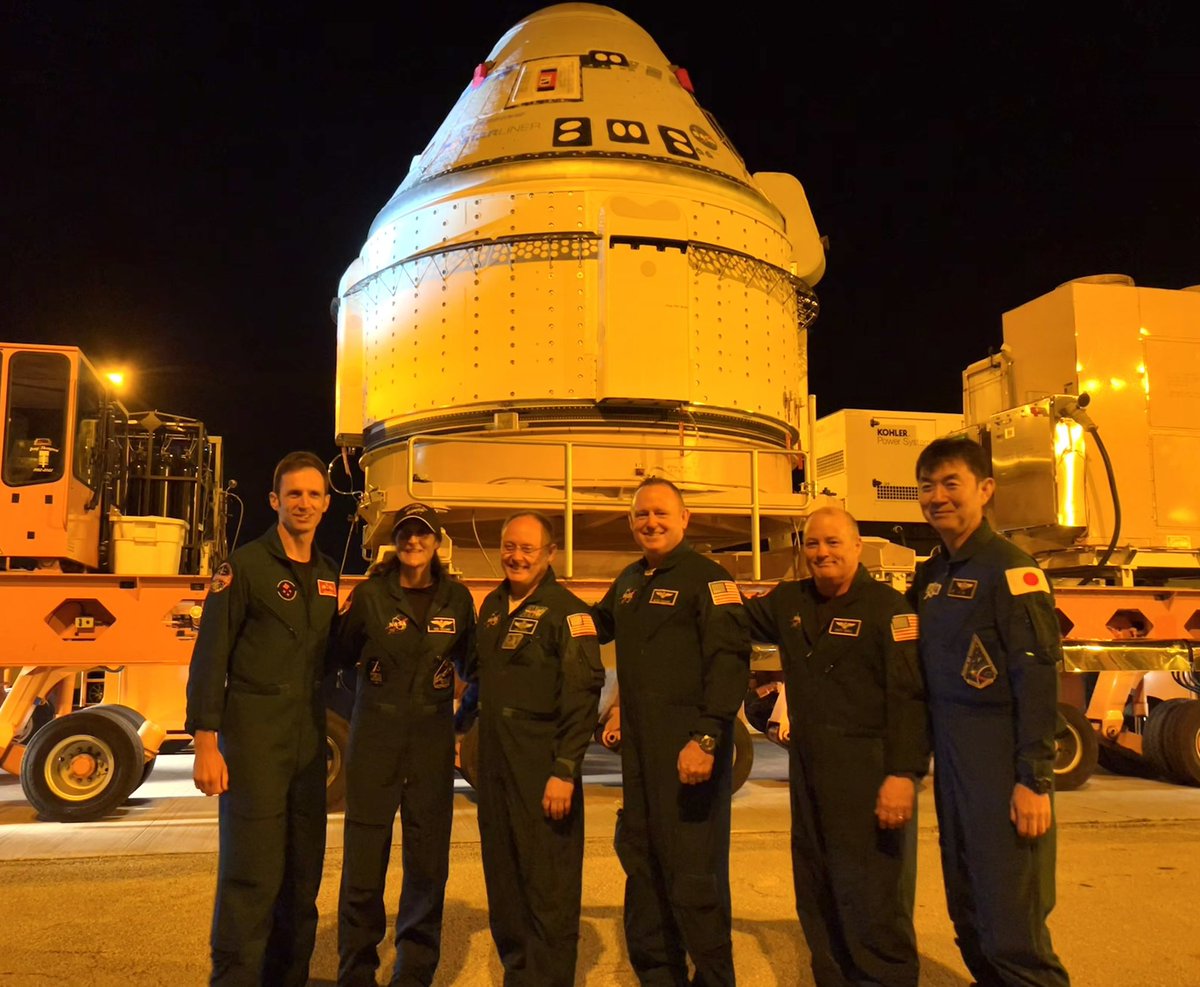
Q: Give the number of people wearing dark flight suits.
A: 6